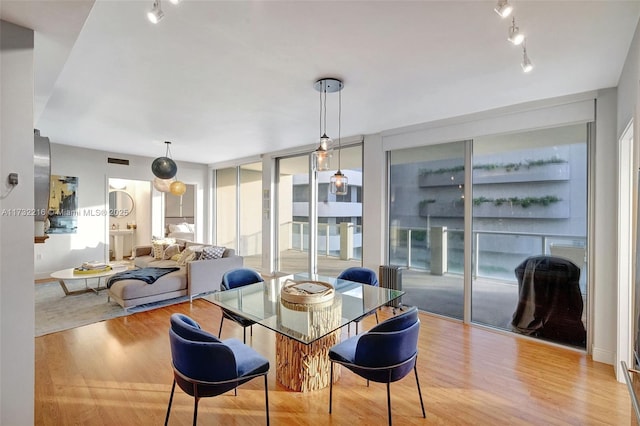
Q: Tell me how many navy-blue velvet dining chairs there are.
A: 4